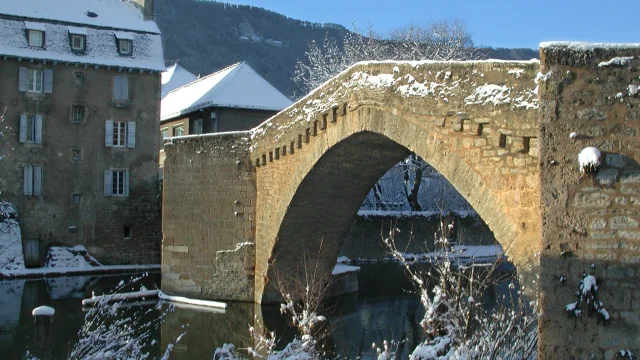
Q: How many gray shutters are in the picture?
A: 12